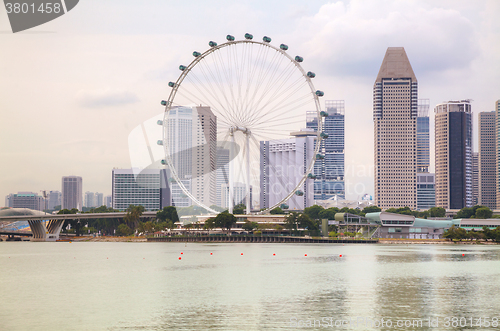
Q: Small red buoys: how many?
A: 8